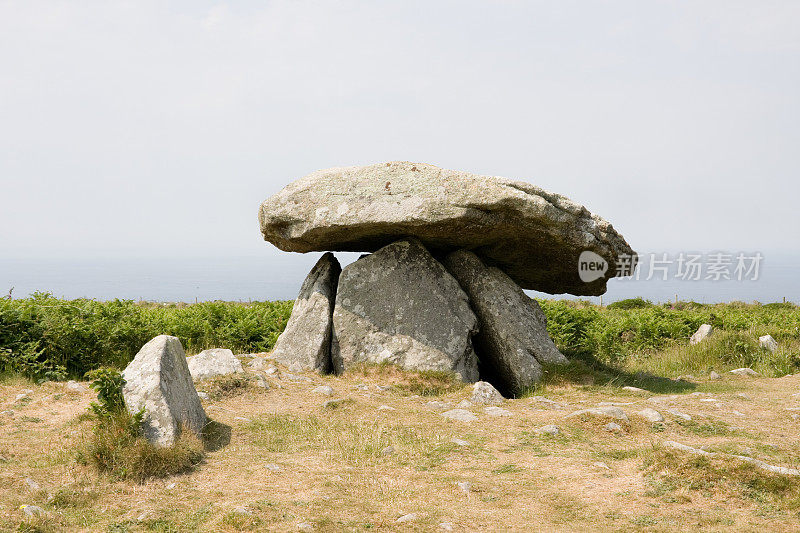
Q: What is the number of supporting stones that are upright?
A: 3